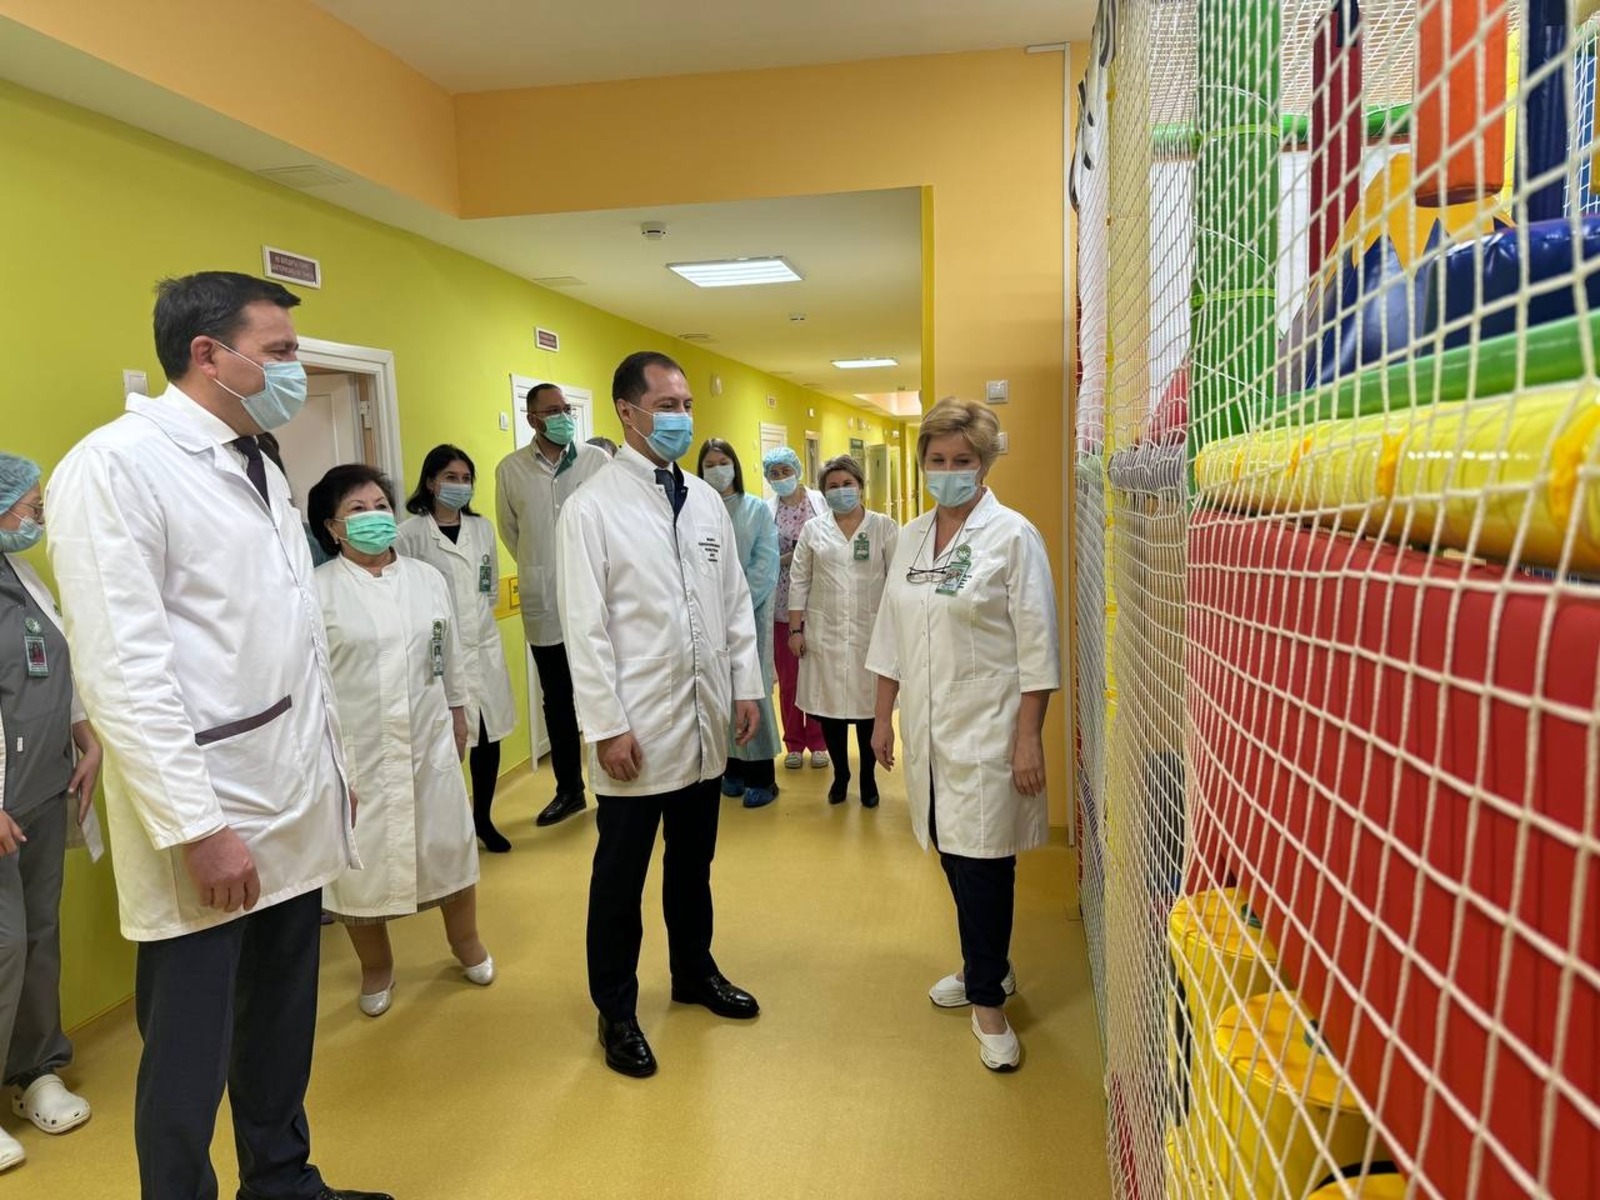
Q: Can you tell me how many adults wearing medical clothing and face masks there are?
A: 10